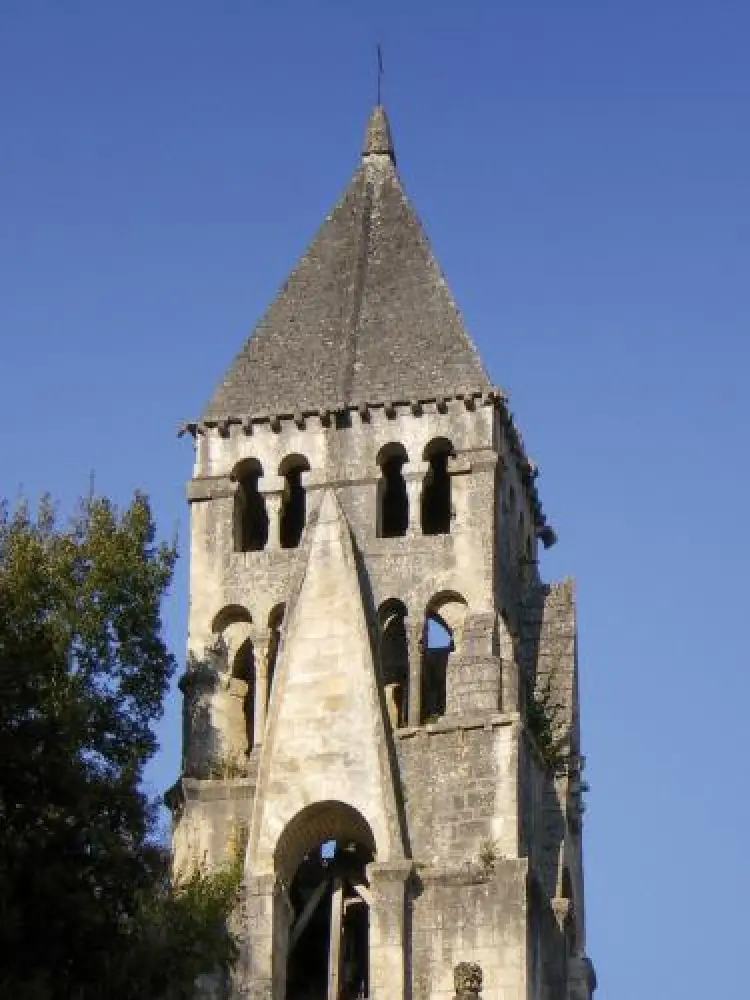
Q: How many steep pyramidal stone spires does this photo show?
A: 1